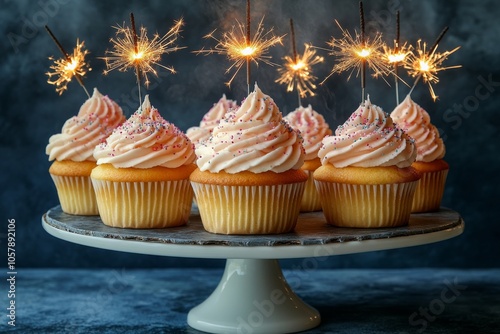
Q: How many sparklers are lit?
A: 7